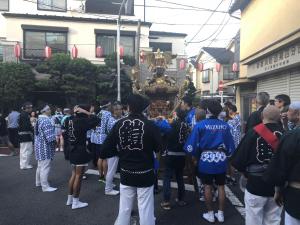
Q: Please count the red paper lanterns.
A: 10